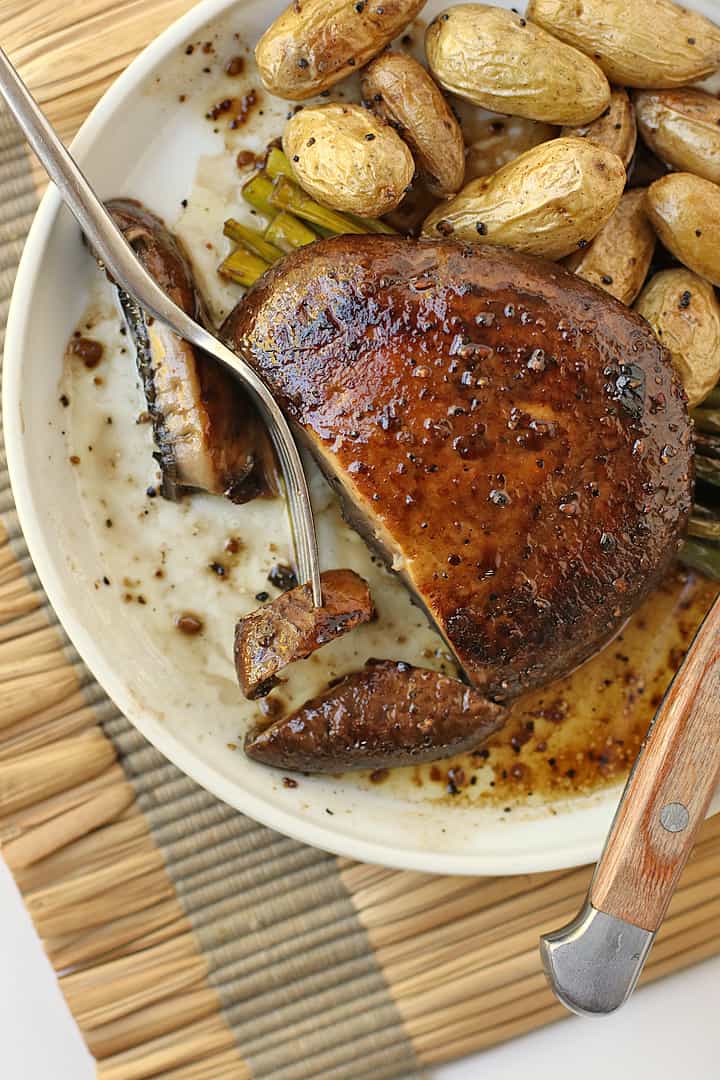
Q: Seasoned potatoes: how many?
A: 11